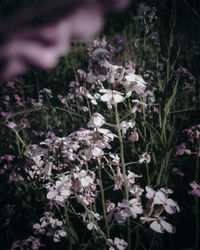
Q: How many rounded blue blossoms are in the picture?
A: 0